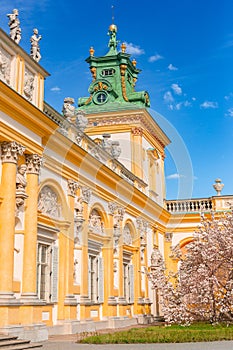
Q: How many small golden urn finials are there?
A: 3